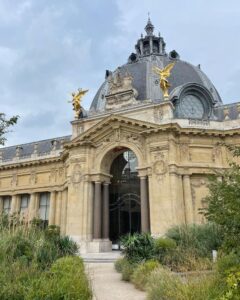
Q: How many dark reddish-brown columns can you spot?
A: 3